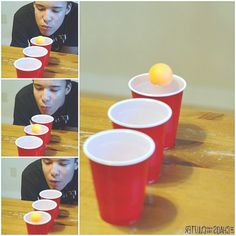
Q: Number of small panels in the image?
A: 3